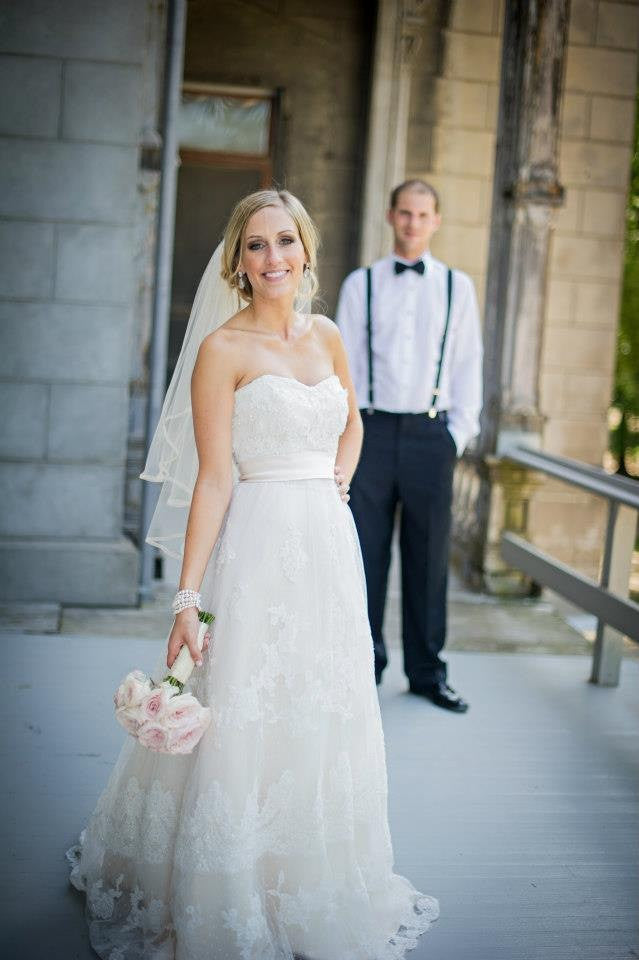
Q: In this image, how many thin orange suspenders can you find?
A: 0